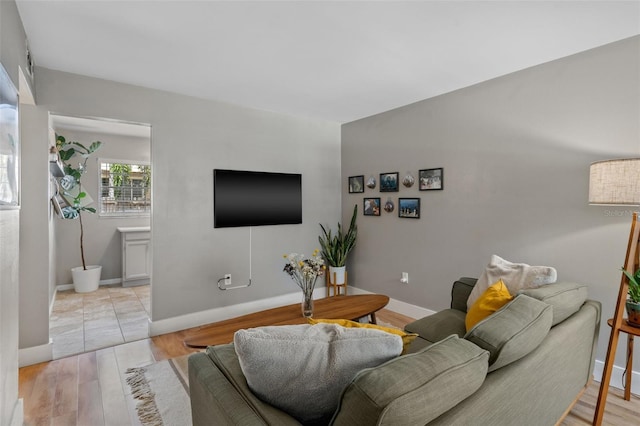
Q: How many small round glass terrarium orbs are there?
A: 3